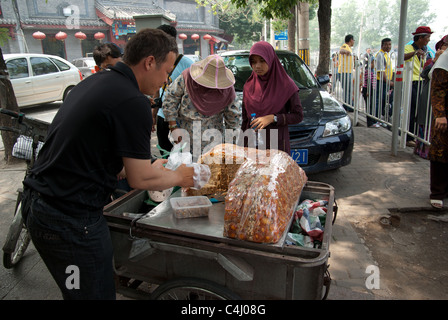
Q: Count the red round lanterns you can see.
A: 7